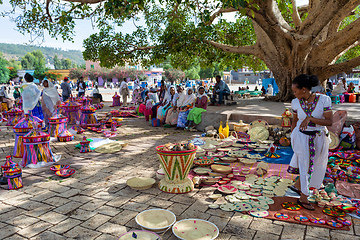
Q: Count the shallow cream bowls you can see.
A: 4